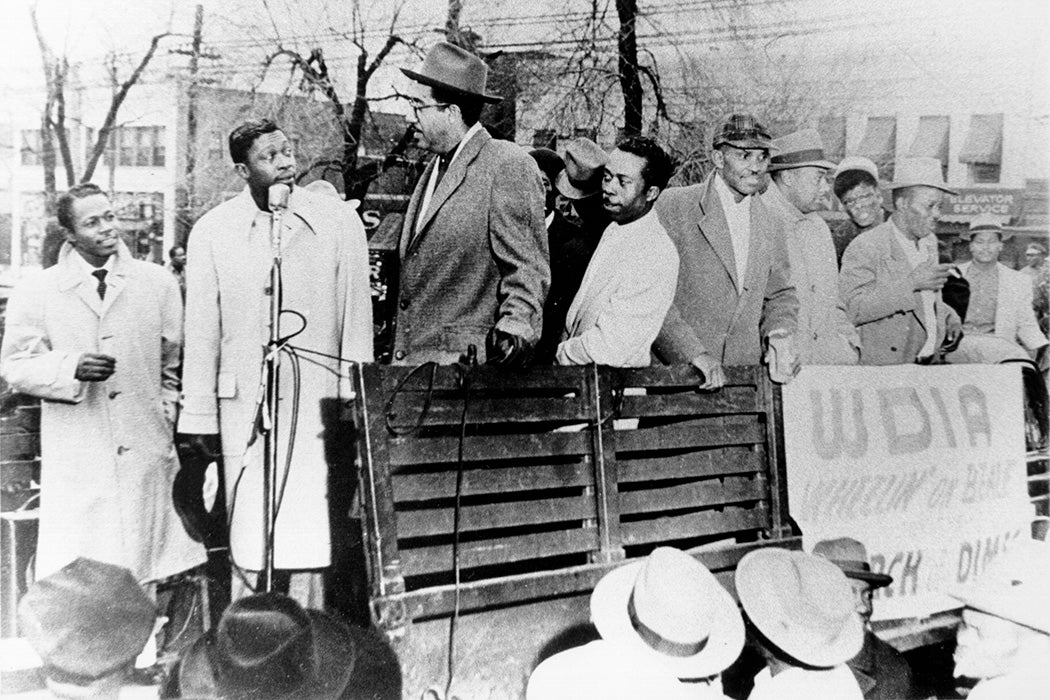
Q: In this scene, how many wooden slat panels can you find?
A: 2